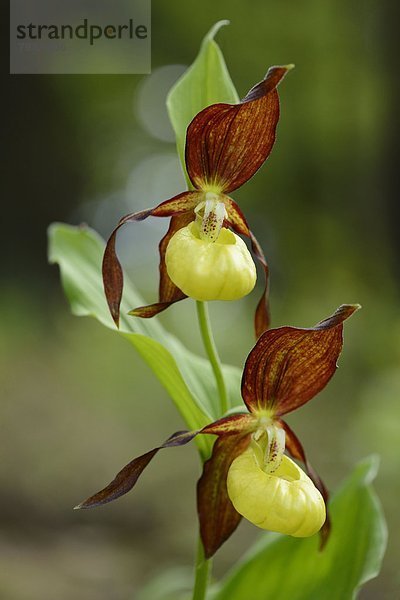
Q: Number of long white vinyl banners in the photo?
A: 0